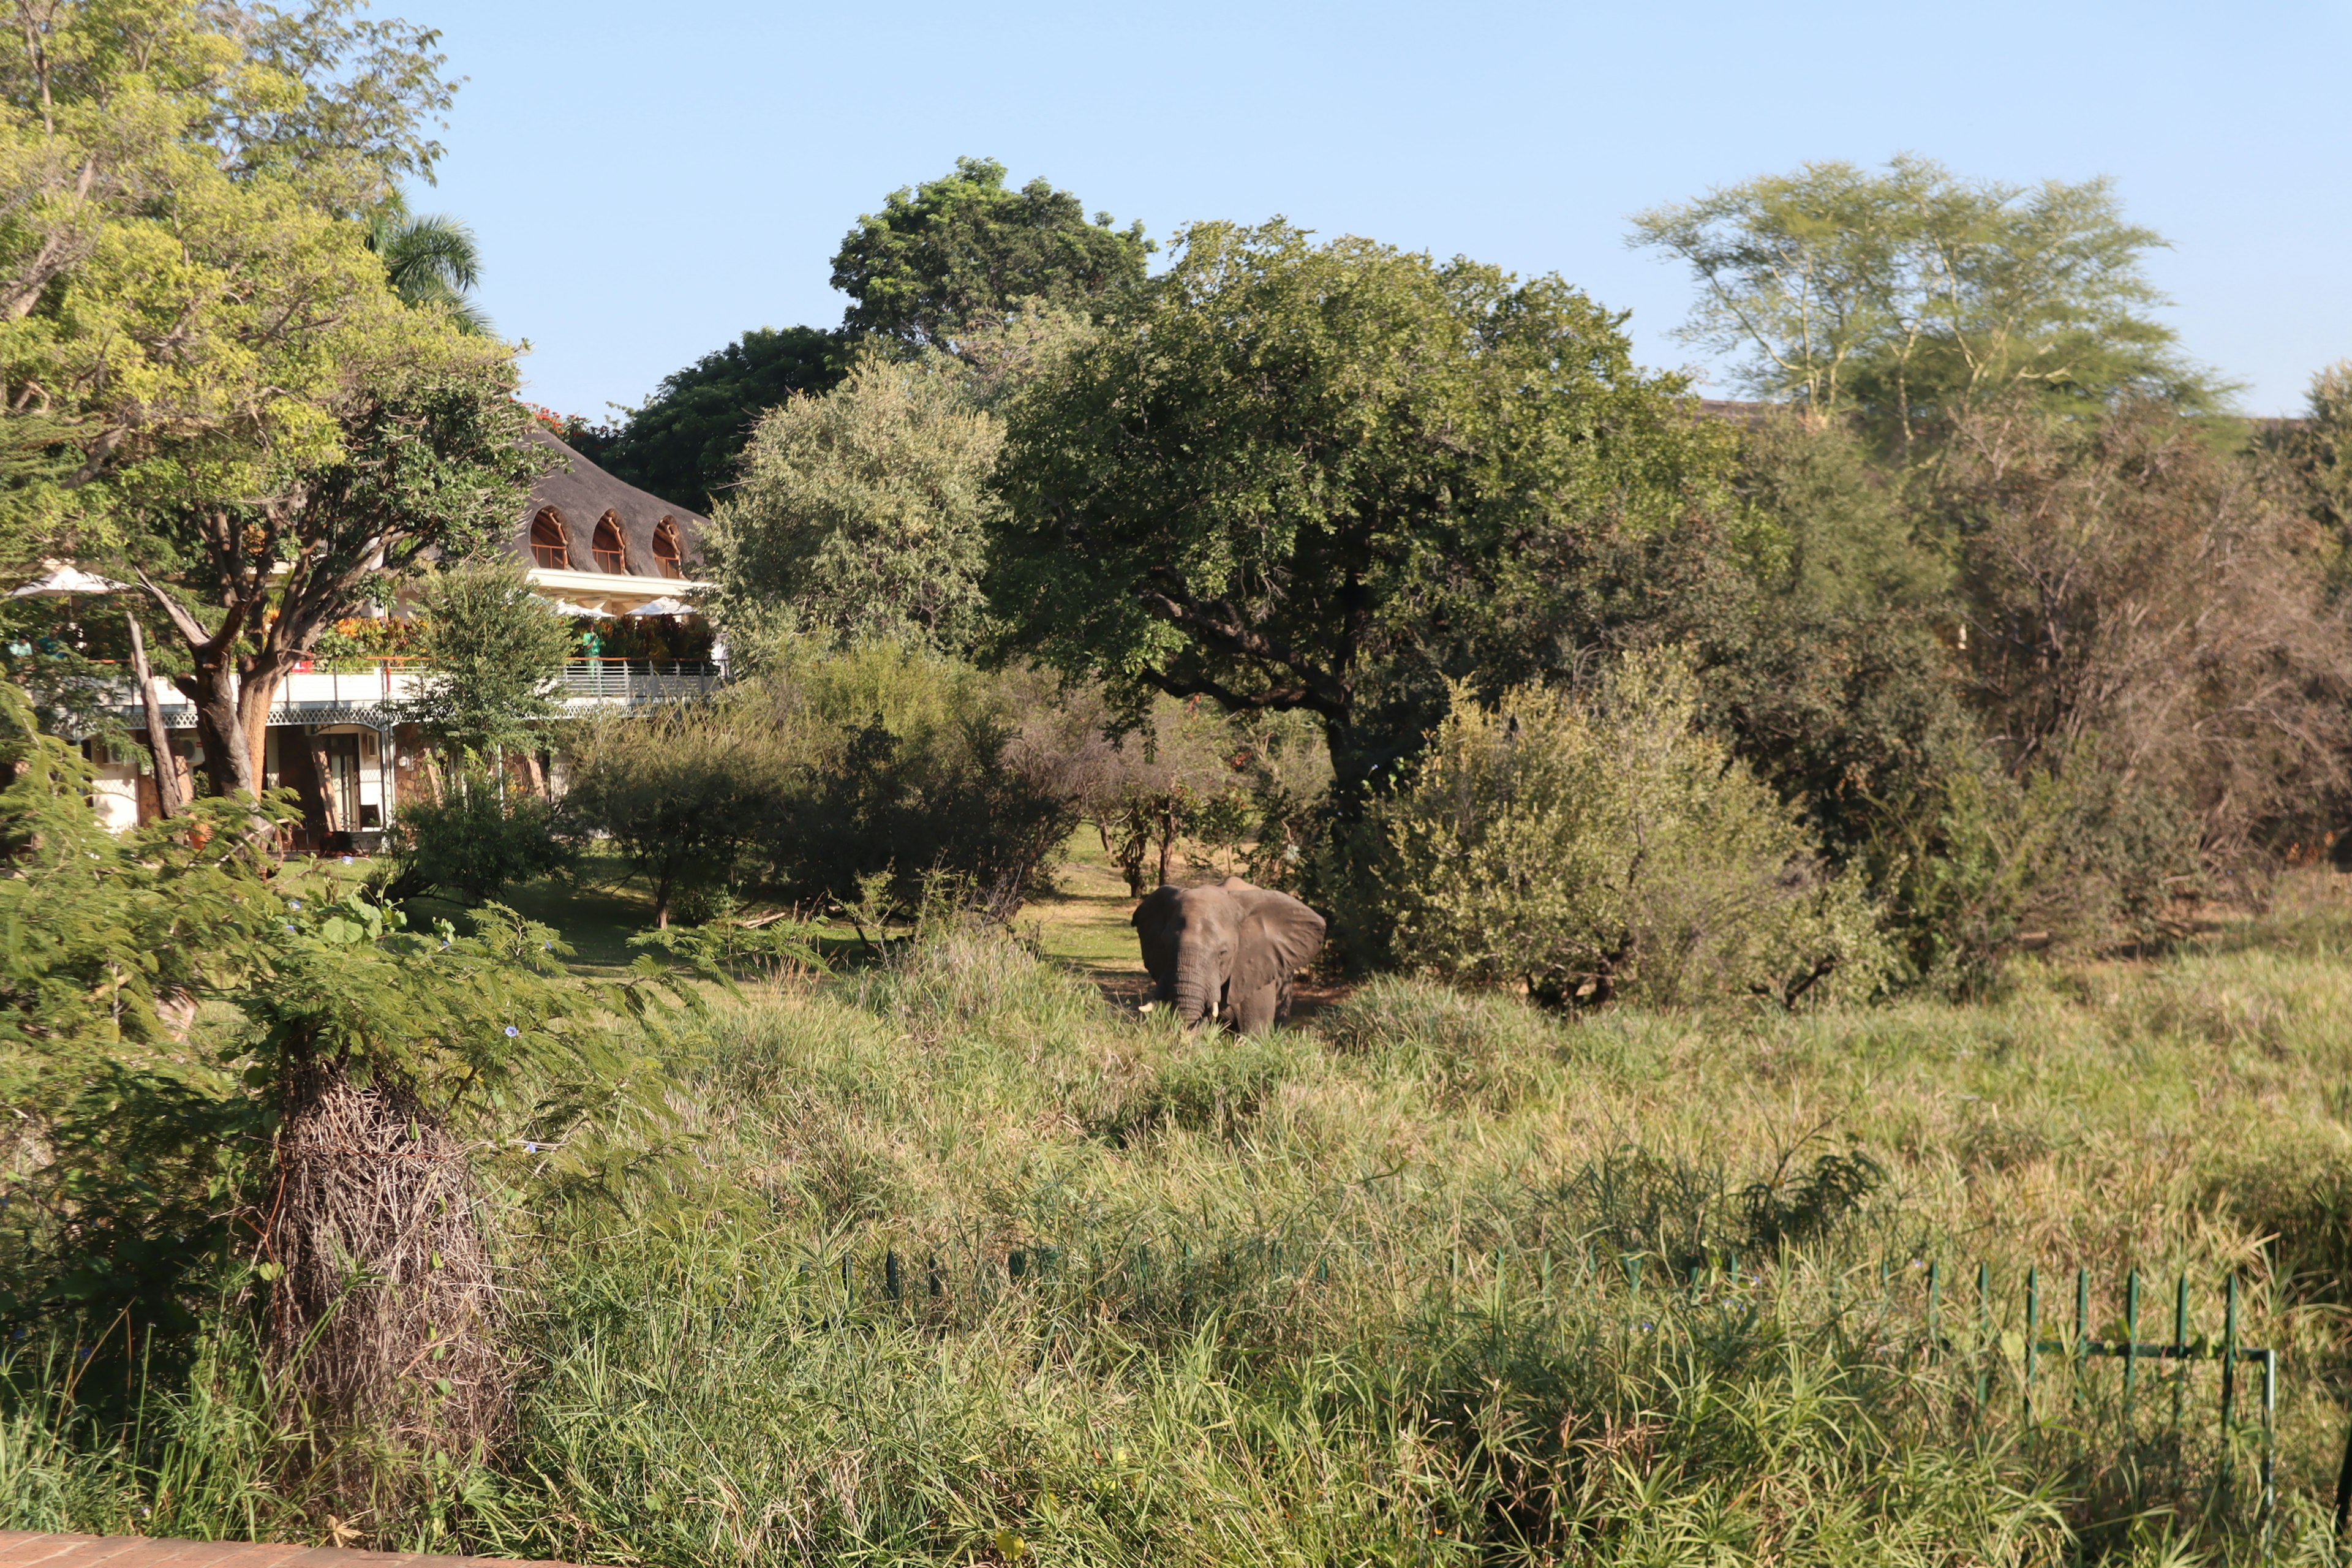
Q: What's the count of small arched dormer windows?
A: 3